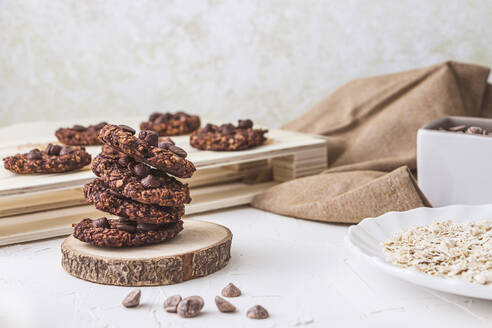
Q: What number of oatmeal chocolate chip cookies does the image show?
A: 8